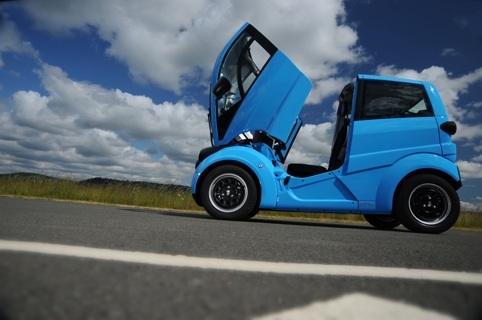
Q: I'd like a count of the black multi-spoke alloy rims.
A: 2